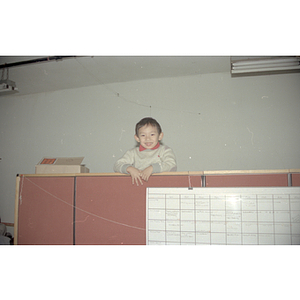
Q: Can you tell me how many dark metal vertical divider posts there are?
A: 3